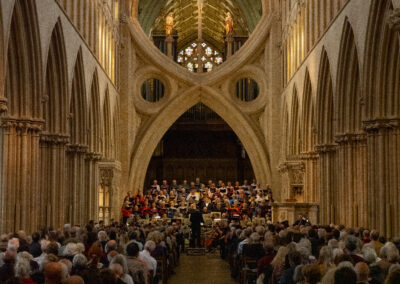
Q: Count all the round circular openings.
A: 2